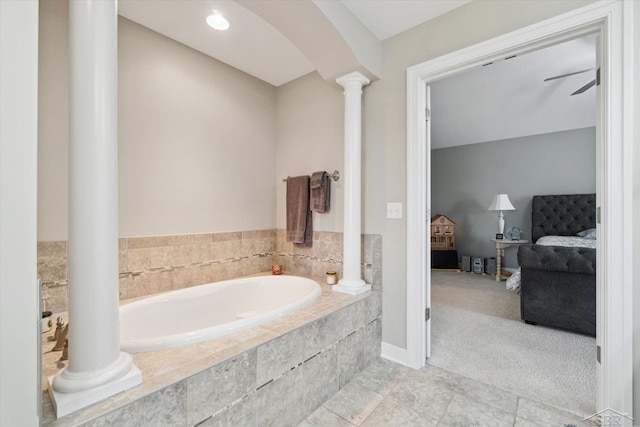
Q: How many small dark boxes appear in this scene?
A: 3